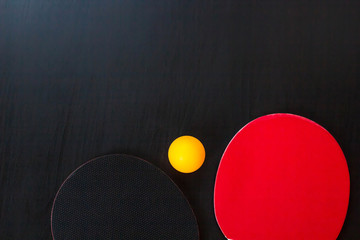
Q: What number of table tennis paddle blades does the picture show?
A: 2